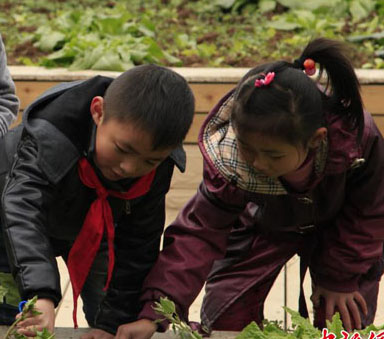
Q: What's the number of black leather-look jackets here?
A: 1